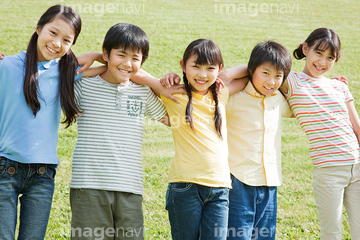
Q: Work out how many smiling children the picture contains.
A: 5